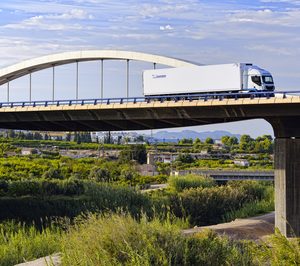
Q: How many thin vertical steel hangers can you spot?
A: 7